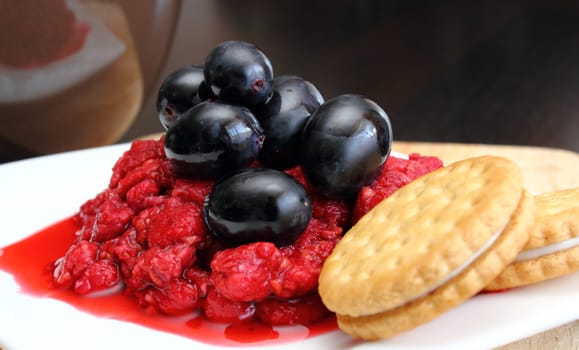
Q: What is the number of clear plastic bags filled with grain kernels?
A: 0